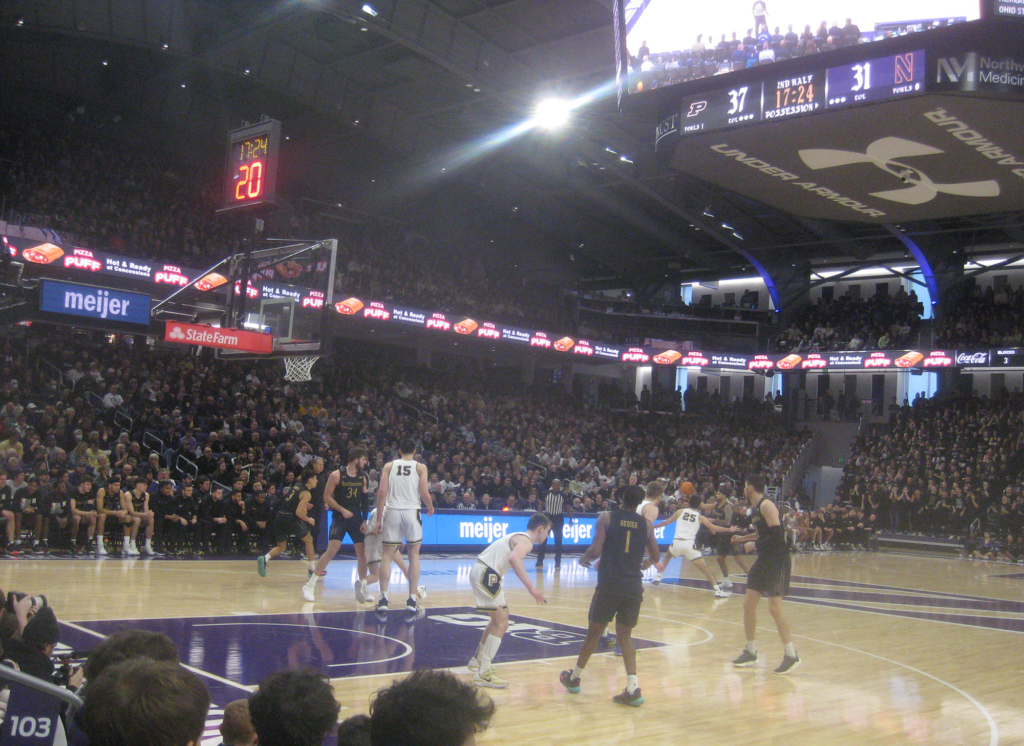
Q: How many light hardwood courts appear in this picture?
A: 1